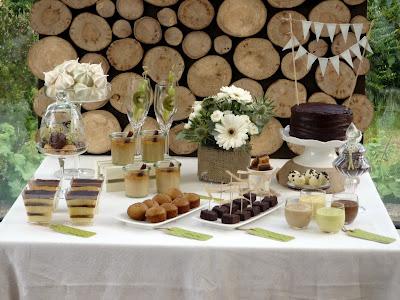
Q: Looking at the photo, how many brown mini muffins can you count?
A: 8